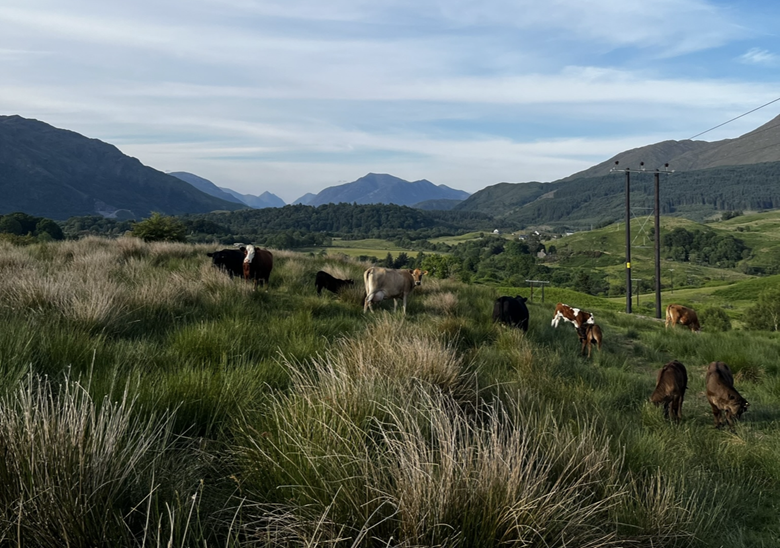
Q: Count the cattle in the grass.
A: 10